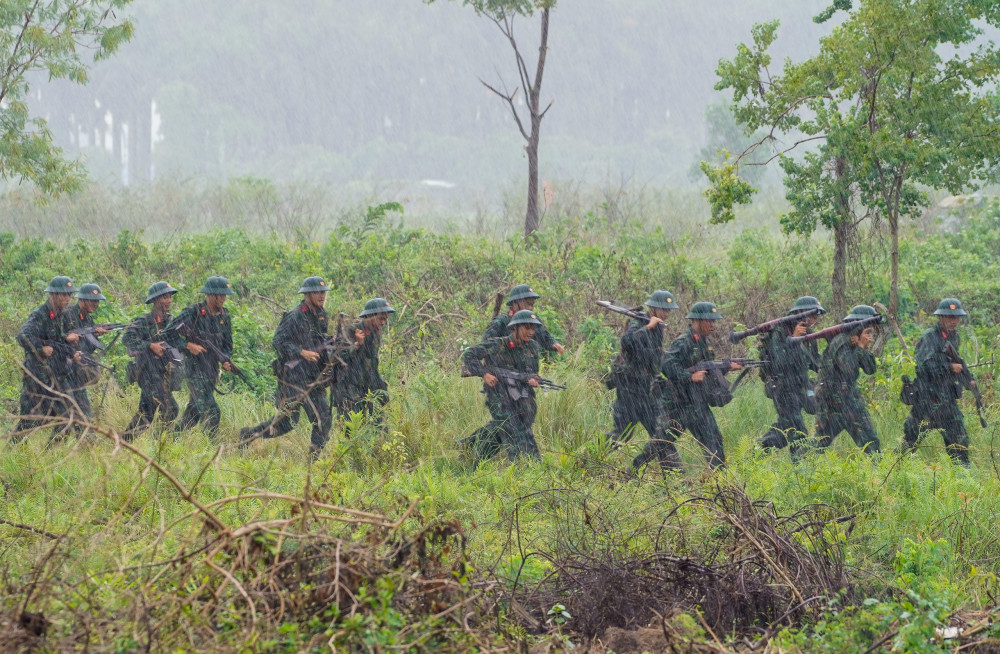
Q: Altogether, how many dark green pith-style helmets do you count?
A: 13